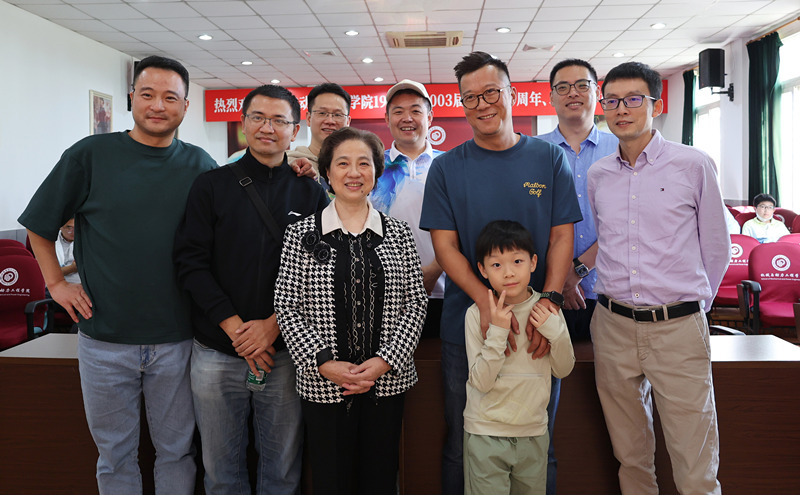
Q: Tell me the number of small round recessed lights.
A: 10